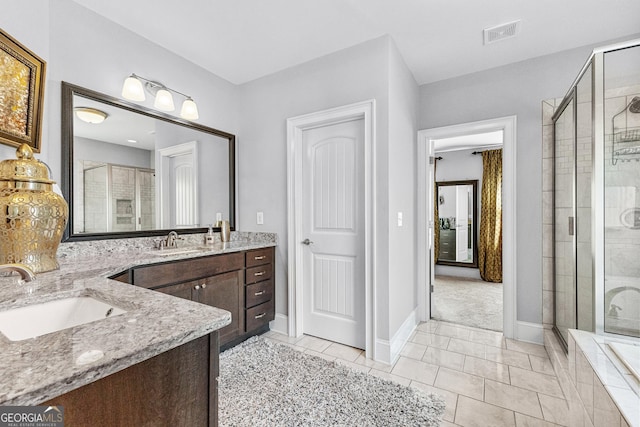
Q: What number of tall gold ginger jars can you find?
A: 1